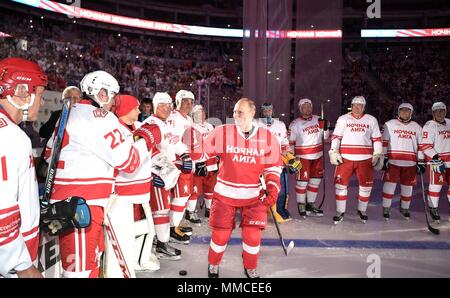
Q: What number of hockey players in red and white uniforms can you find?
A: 12